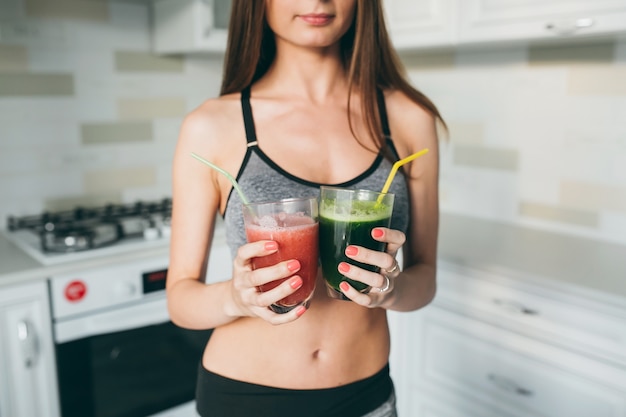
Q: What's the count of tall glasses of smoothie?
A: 2